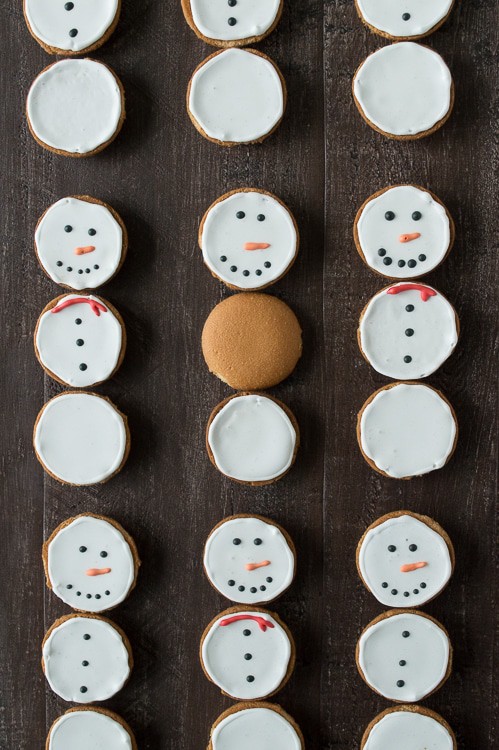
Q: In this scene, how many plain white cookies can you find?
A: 9